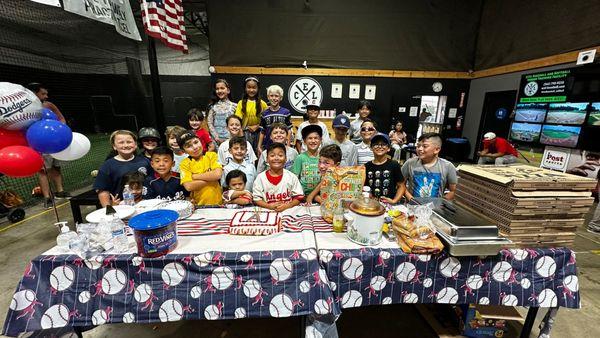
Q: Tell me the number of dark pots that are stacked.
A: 0